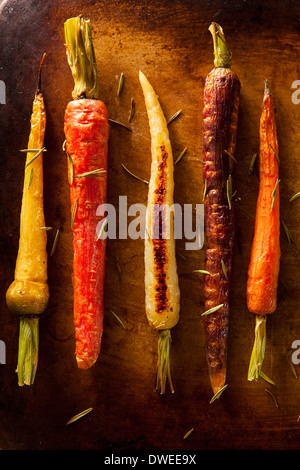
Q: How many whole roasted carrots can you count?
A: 5